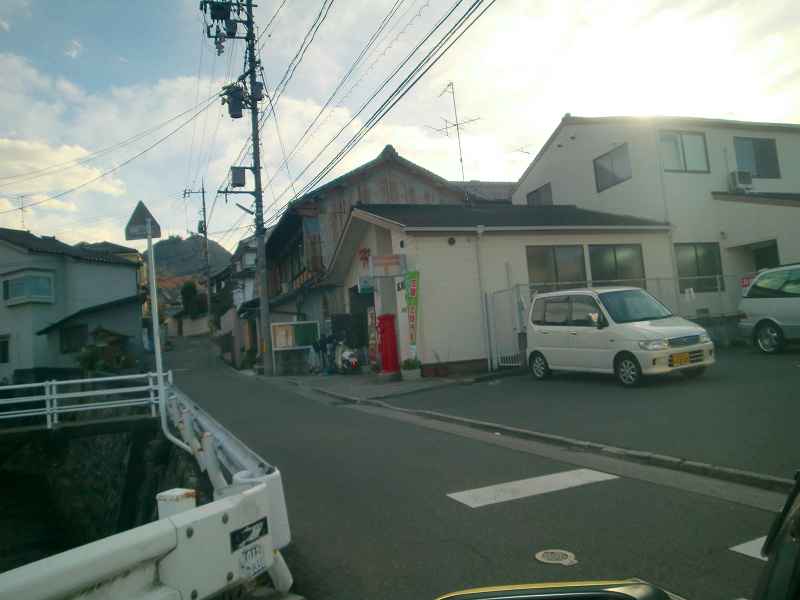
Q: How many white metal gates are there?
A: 1